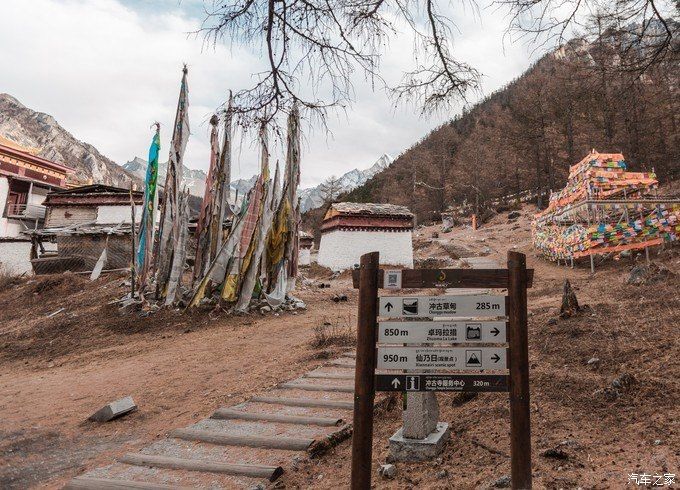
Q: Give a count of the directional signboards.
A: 4